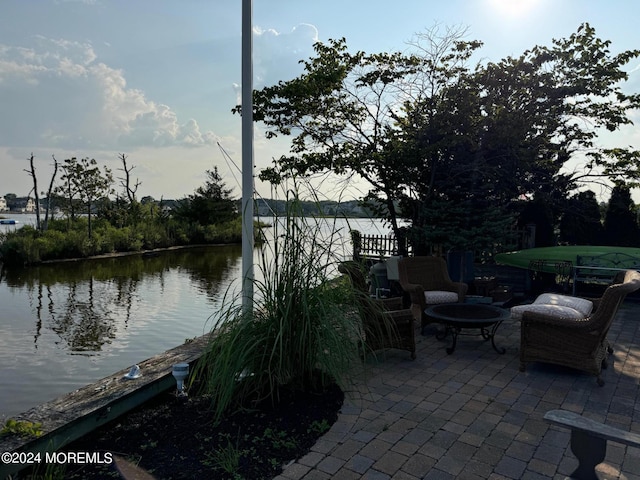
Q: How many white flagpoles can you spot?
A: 1